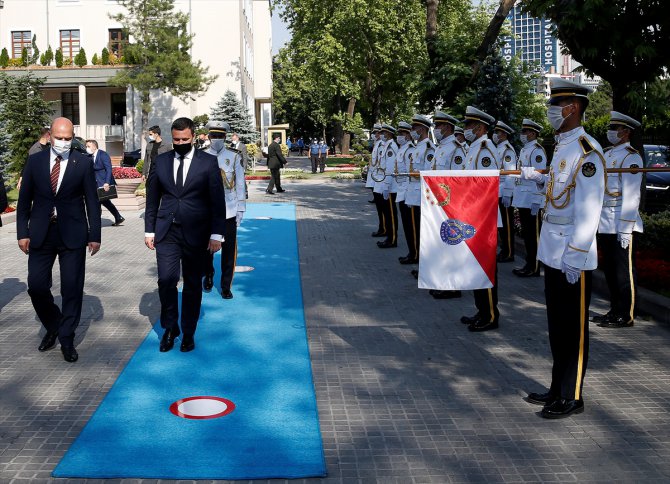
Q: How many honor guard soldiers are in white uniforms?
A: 12